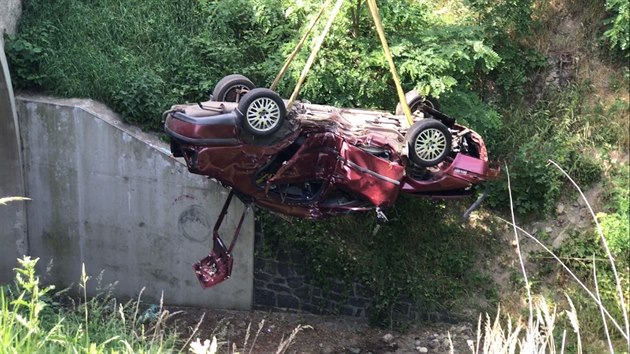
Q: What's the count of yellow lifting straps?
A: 3